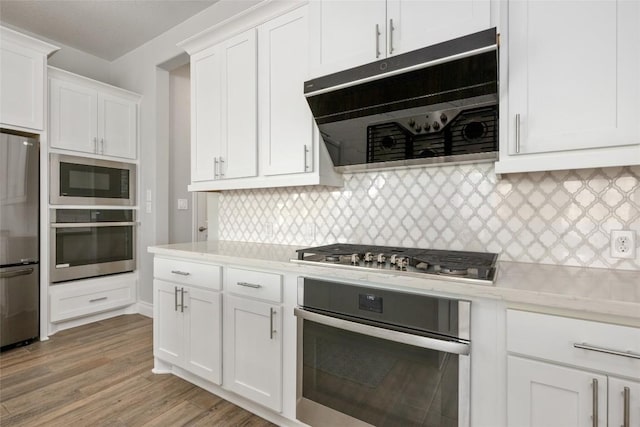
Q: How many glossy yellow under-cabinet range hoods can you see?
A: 0